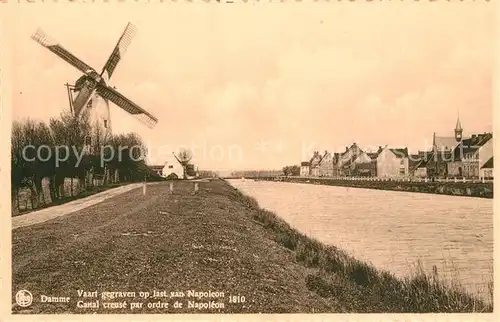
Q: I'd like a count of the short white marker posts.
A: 3